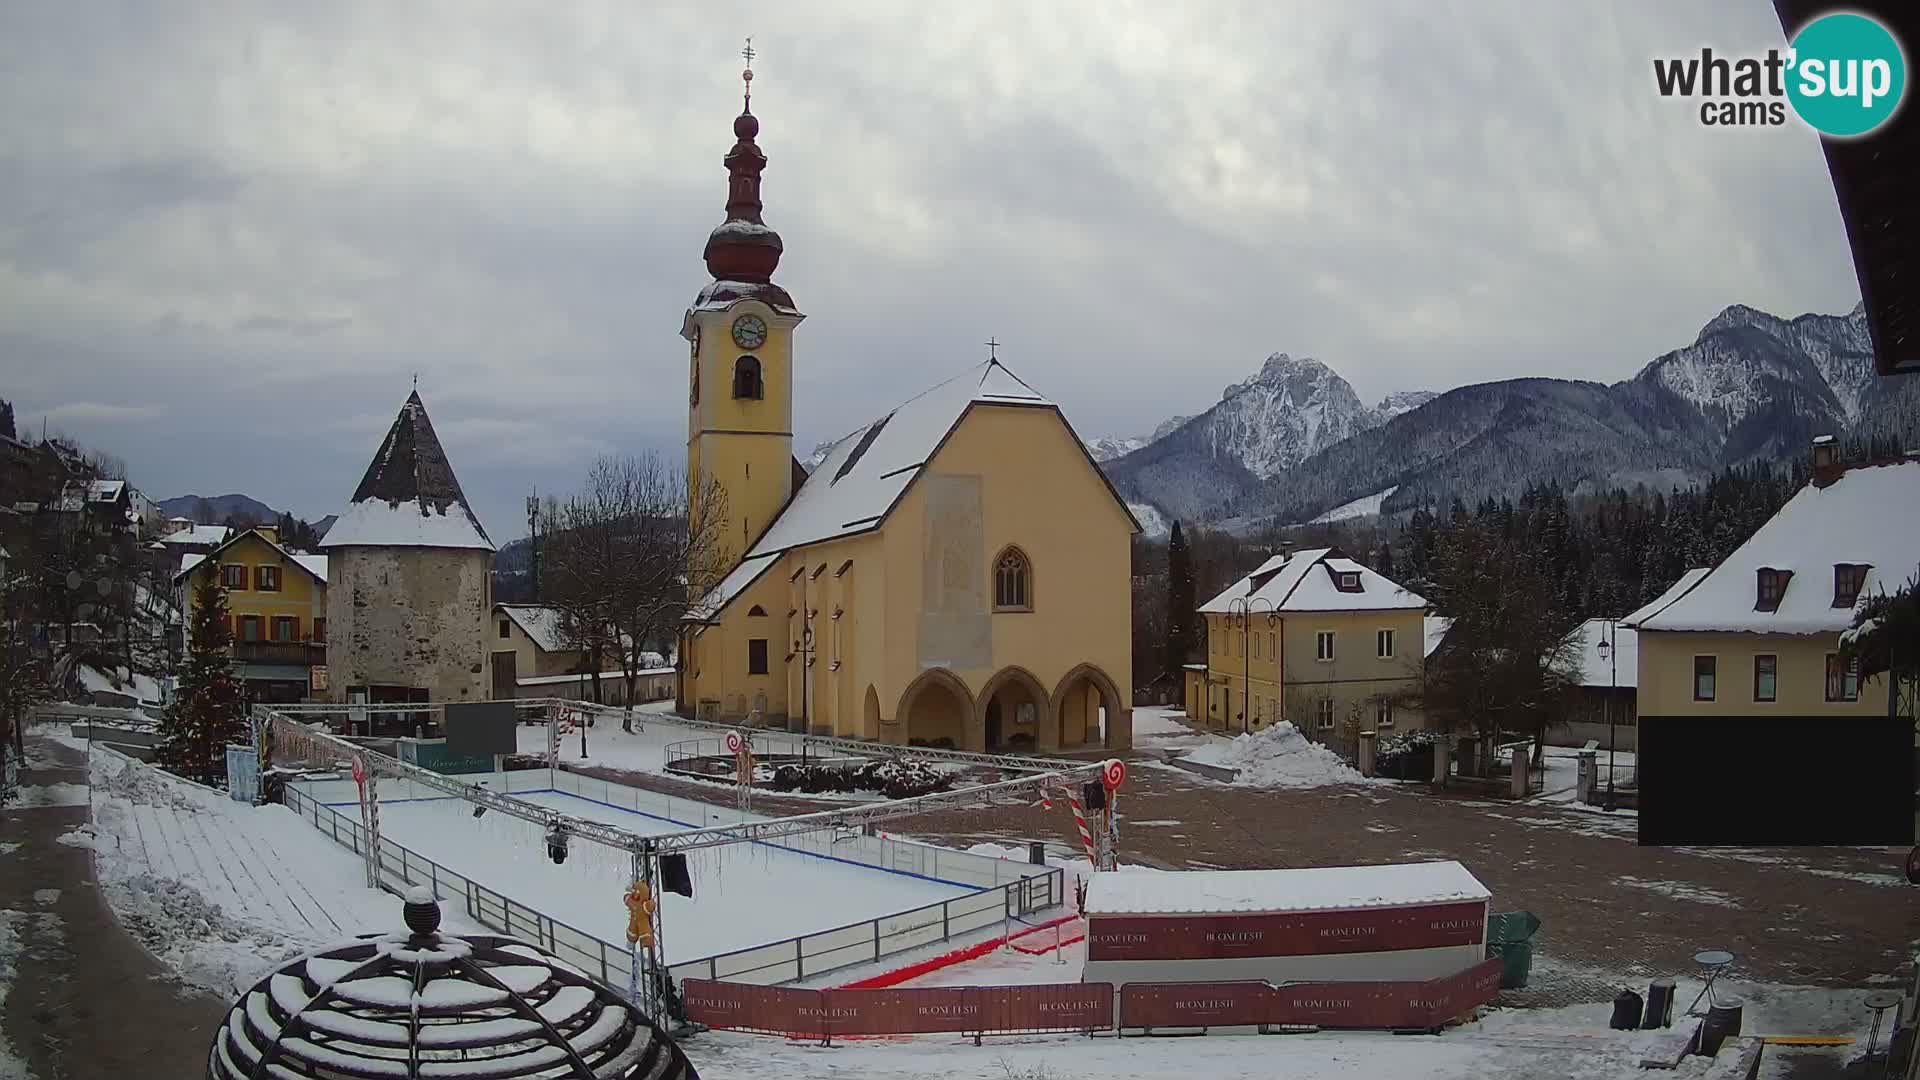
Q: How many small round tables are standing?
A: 2